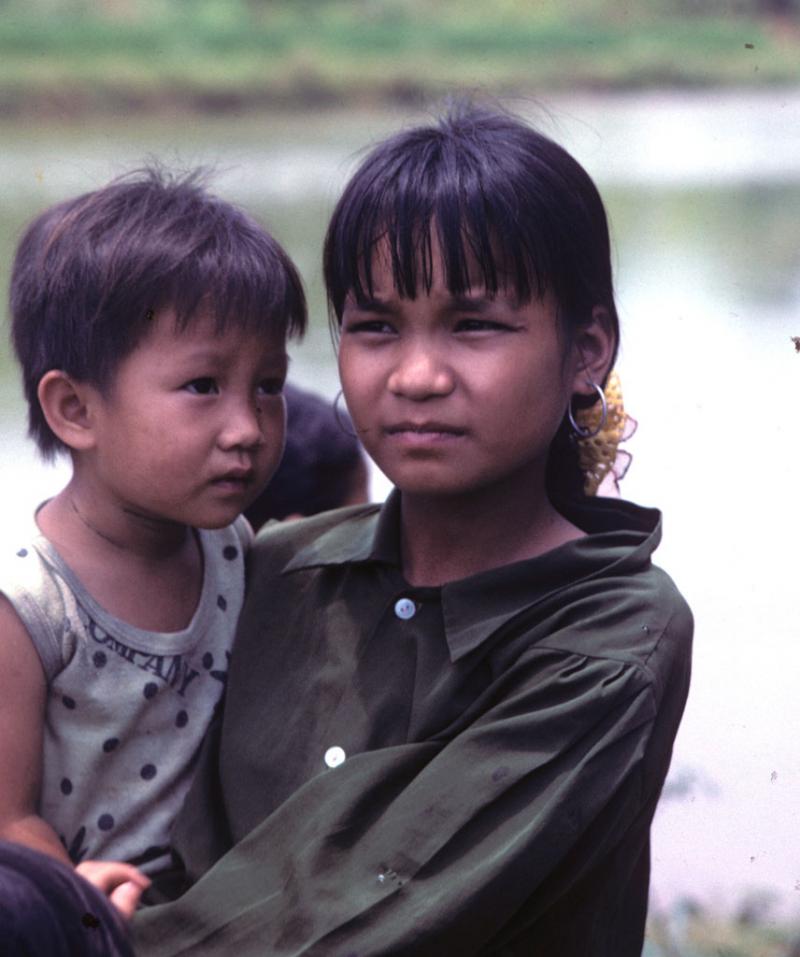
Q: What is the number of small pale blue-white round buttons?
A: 2